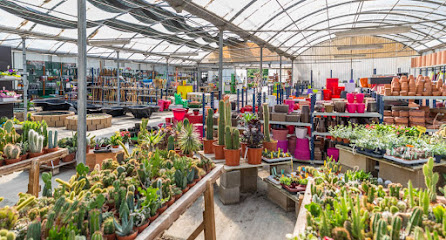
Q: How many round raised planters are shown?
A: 2